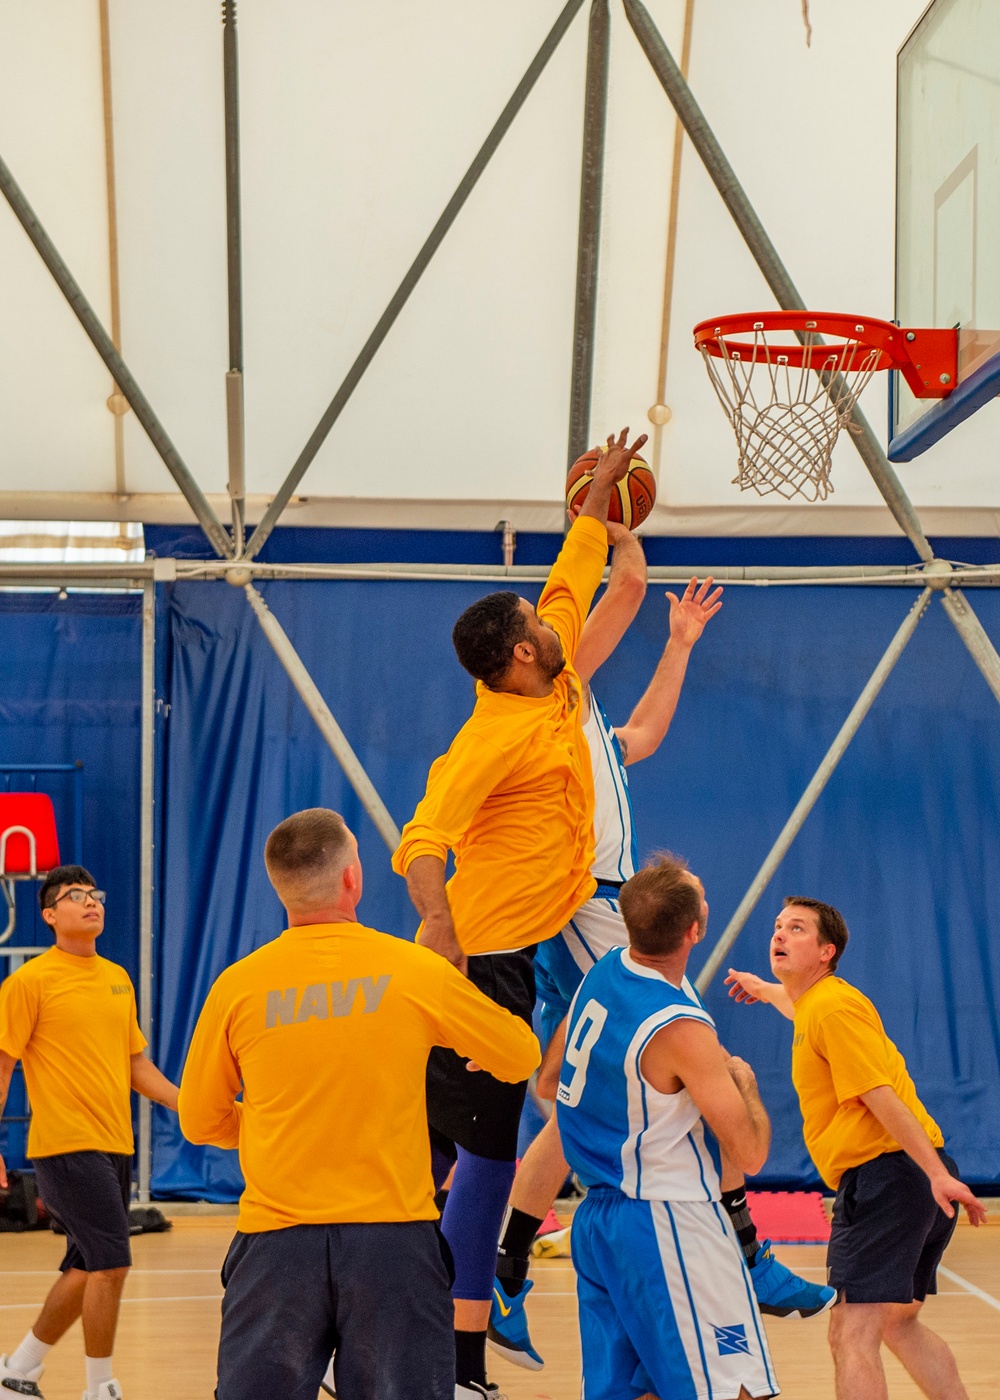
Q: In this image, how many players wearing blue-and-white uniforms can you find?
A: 2